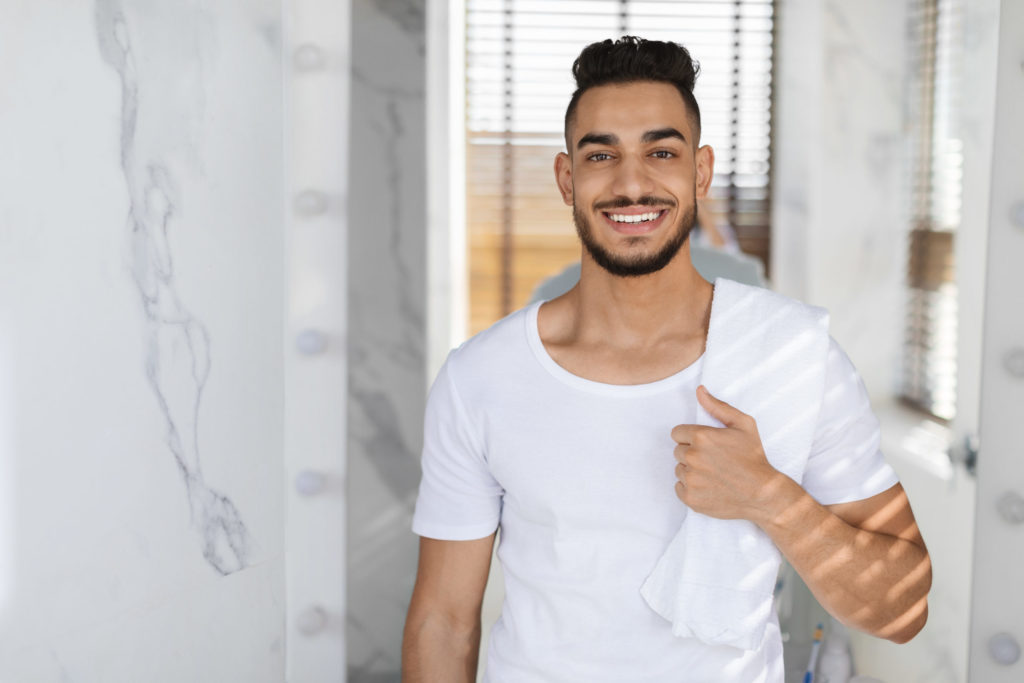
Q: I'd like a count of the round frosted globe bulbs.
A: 9